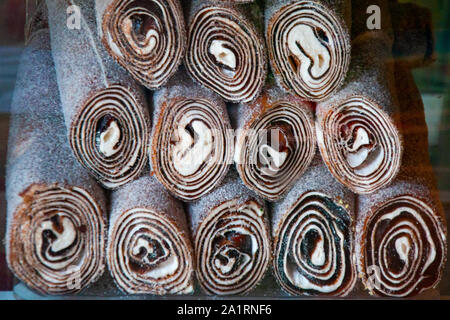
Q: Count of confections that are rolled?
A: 12